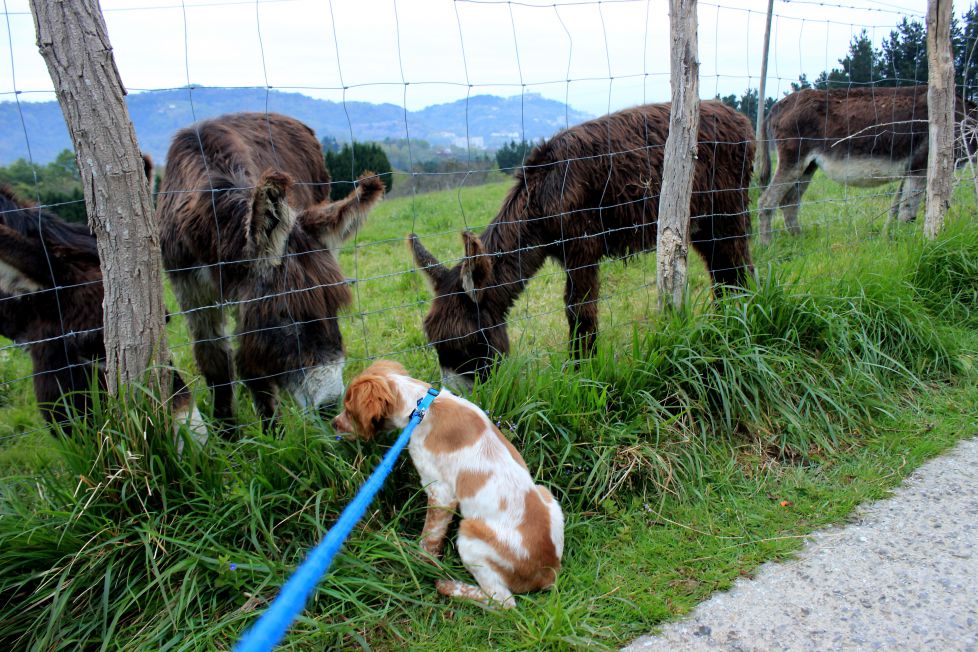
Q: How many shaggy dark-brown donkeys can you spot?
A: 4